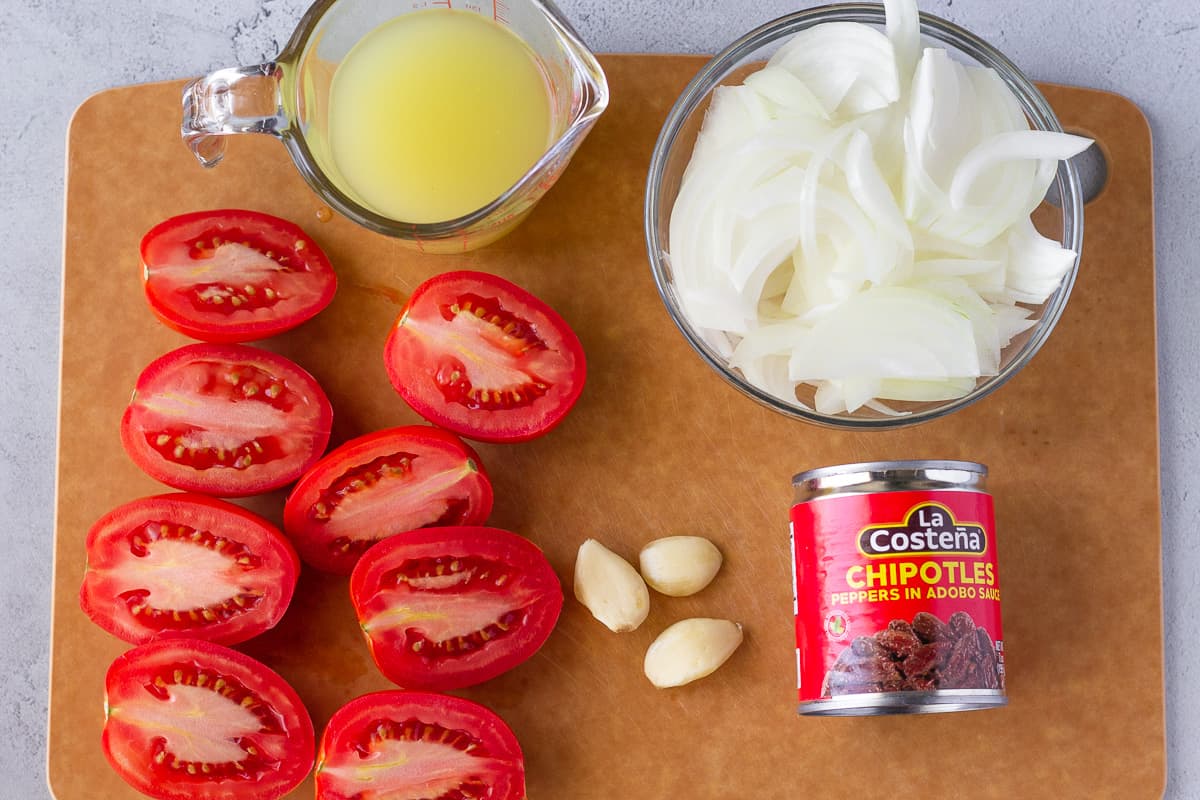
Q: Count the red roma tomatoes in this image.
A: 8